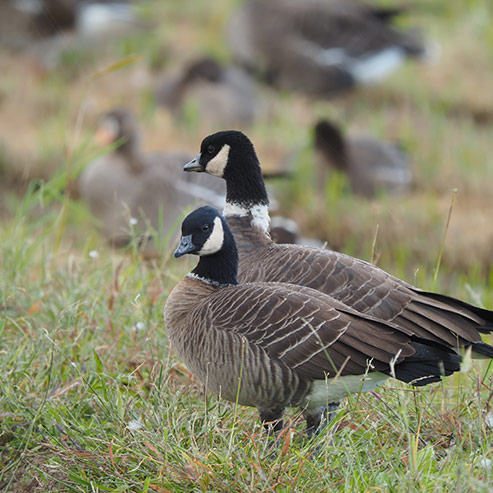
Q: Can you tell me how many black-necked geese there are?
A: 2